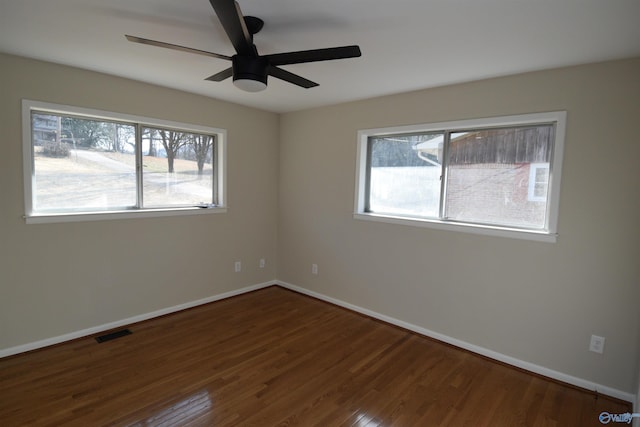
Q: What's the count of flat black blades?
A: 5